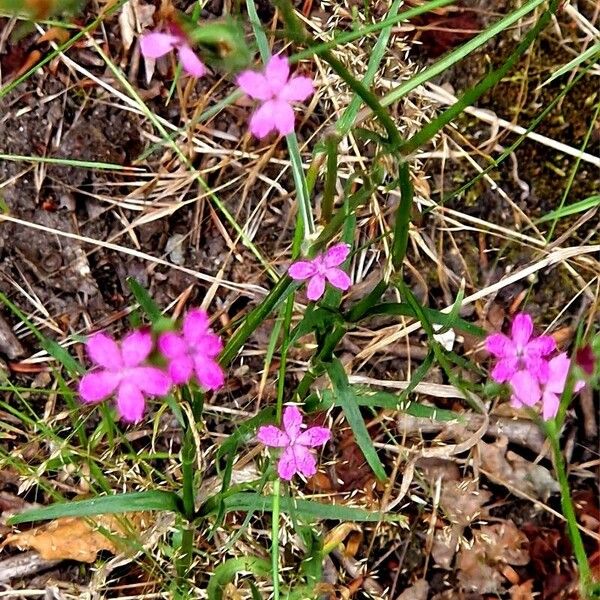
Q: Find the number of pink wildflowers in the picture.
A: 8